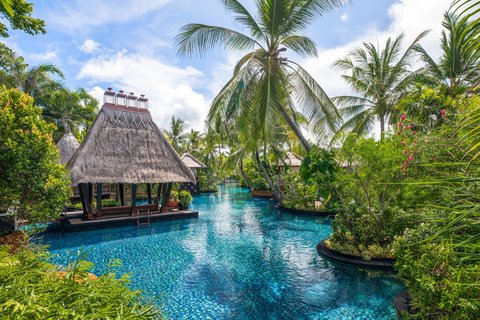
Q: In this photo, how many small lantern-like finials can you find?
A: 4